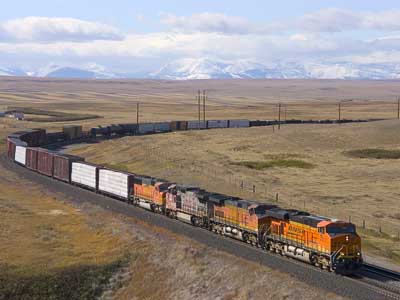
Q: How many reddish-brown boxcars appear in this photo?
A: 4